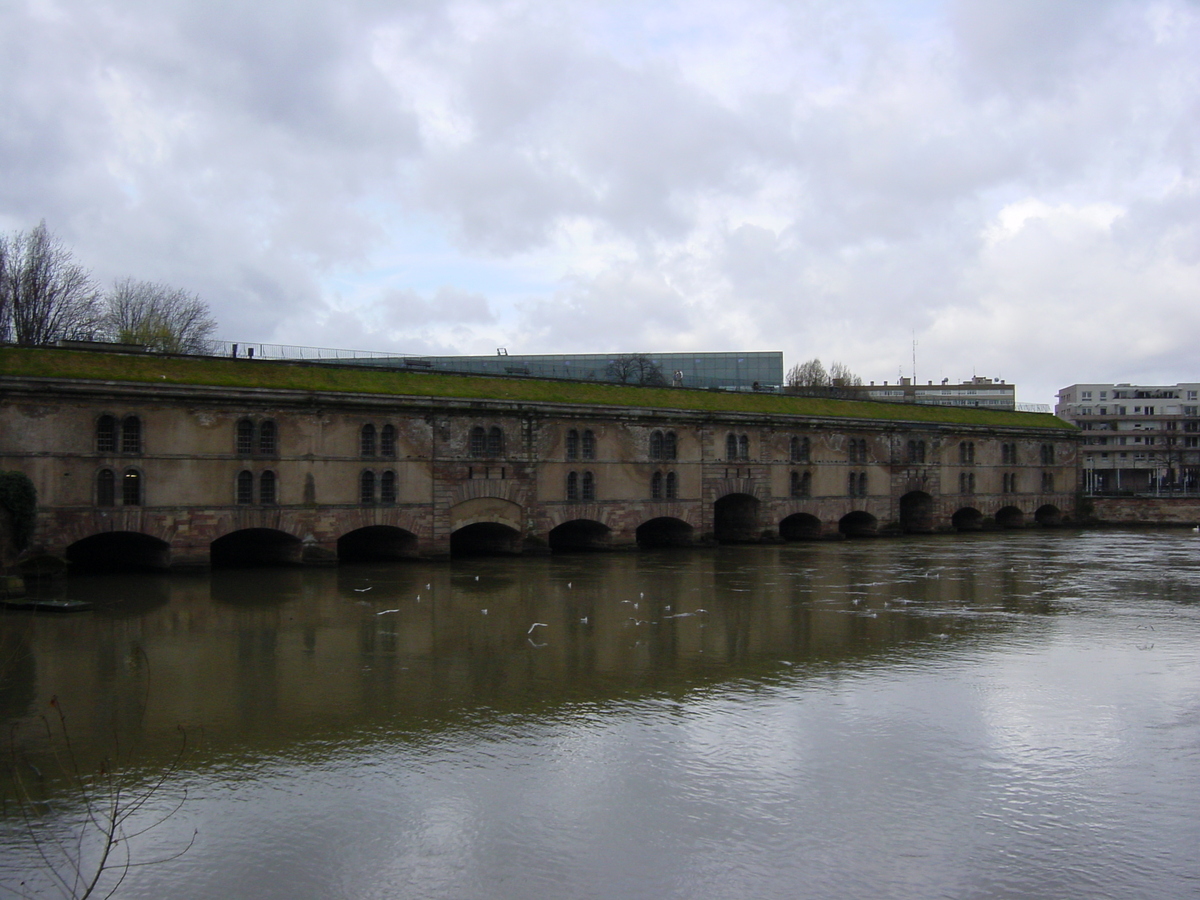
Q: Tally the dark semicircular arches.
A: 13